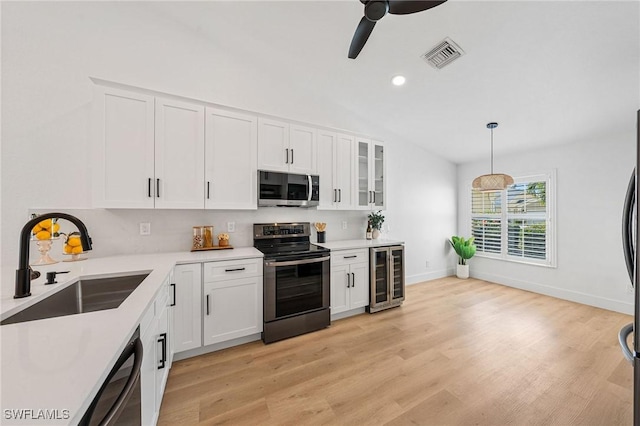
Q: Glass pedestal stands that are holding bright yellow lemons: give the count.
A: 2